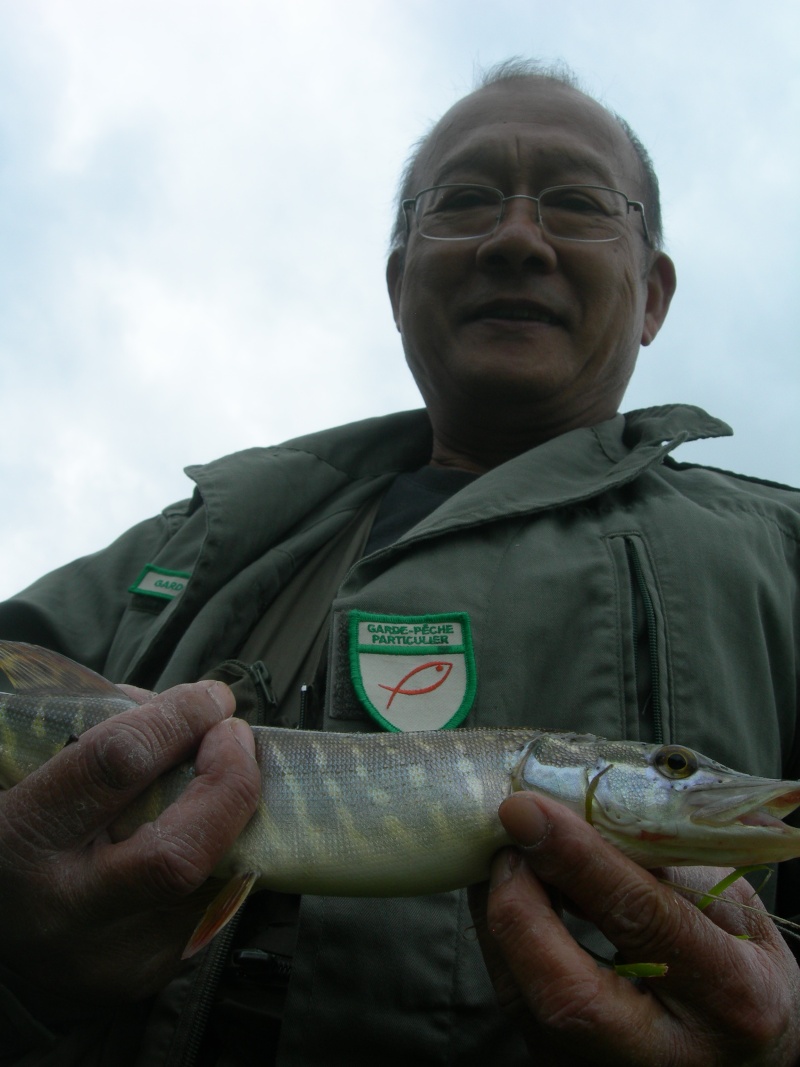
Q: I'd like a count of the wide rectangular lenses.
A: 2